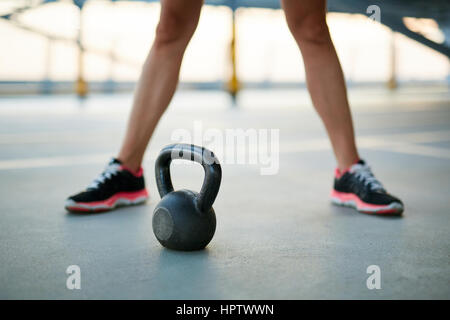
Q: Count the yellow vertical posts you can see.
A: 3